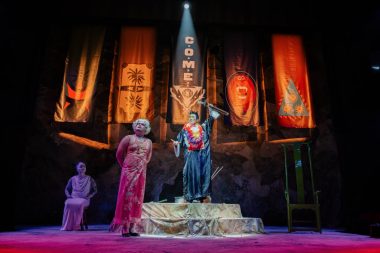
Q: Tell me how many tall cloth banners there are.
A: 5